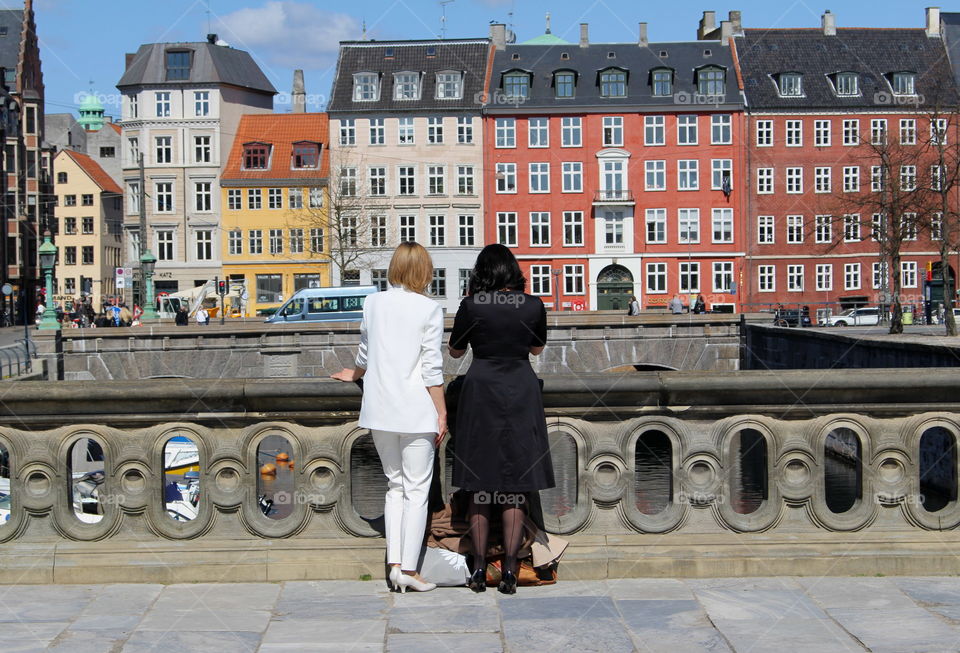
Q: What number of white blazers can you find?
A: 1